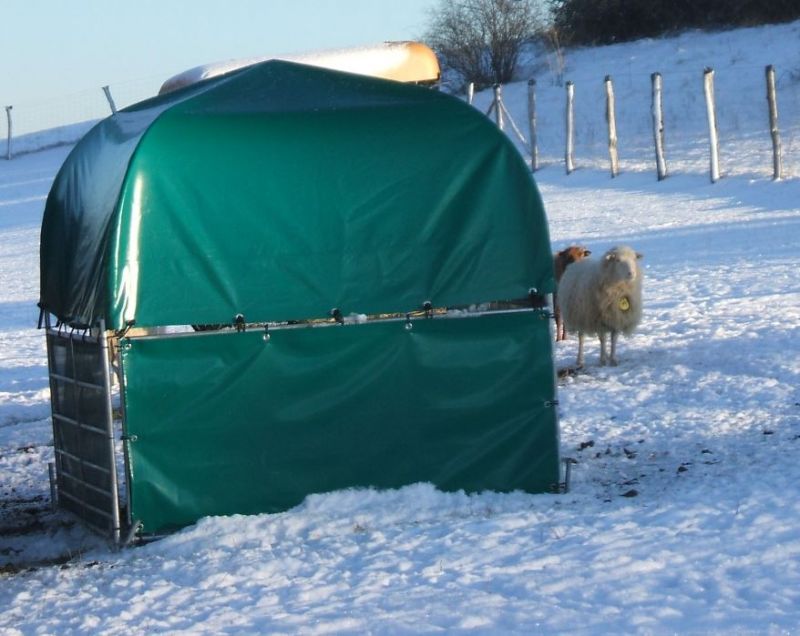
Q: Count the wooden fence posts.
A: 10